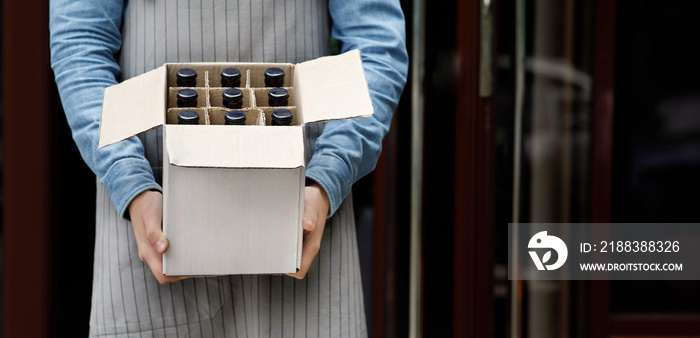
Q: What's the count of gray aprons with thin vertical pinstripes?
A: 1